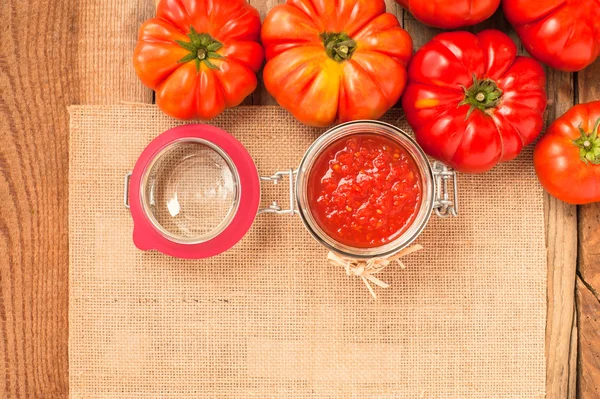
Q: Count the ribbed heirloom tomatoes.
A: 6